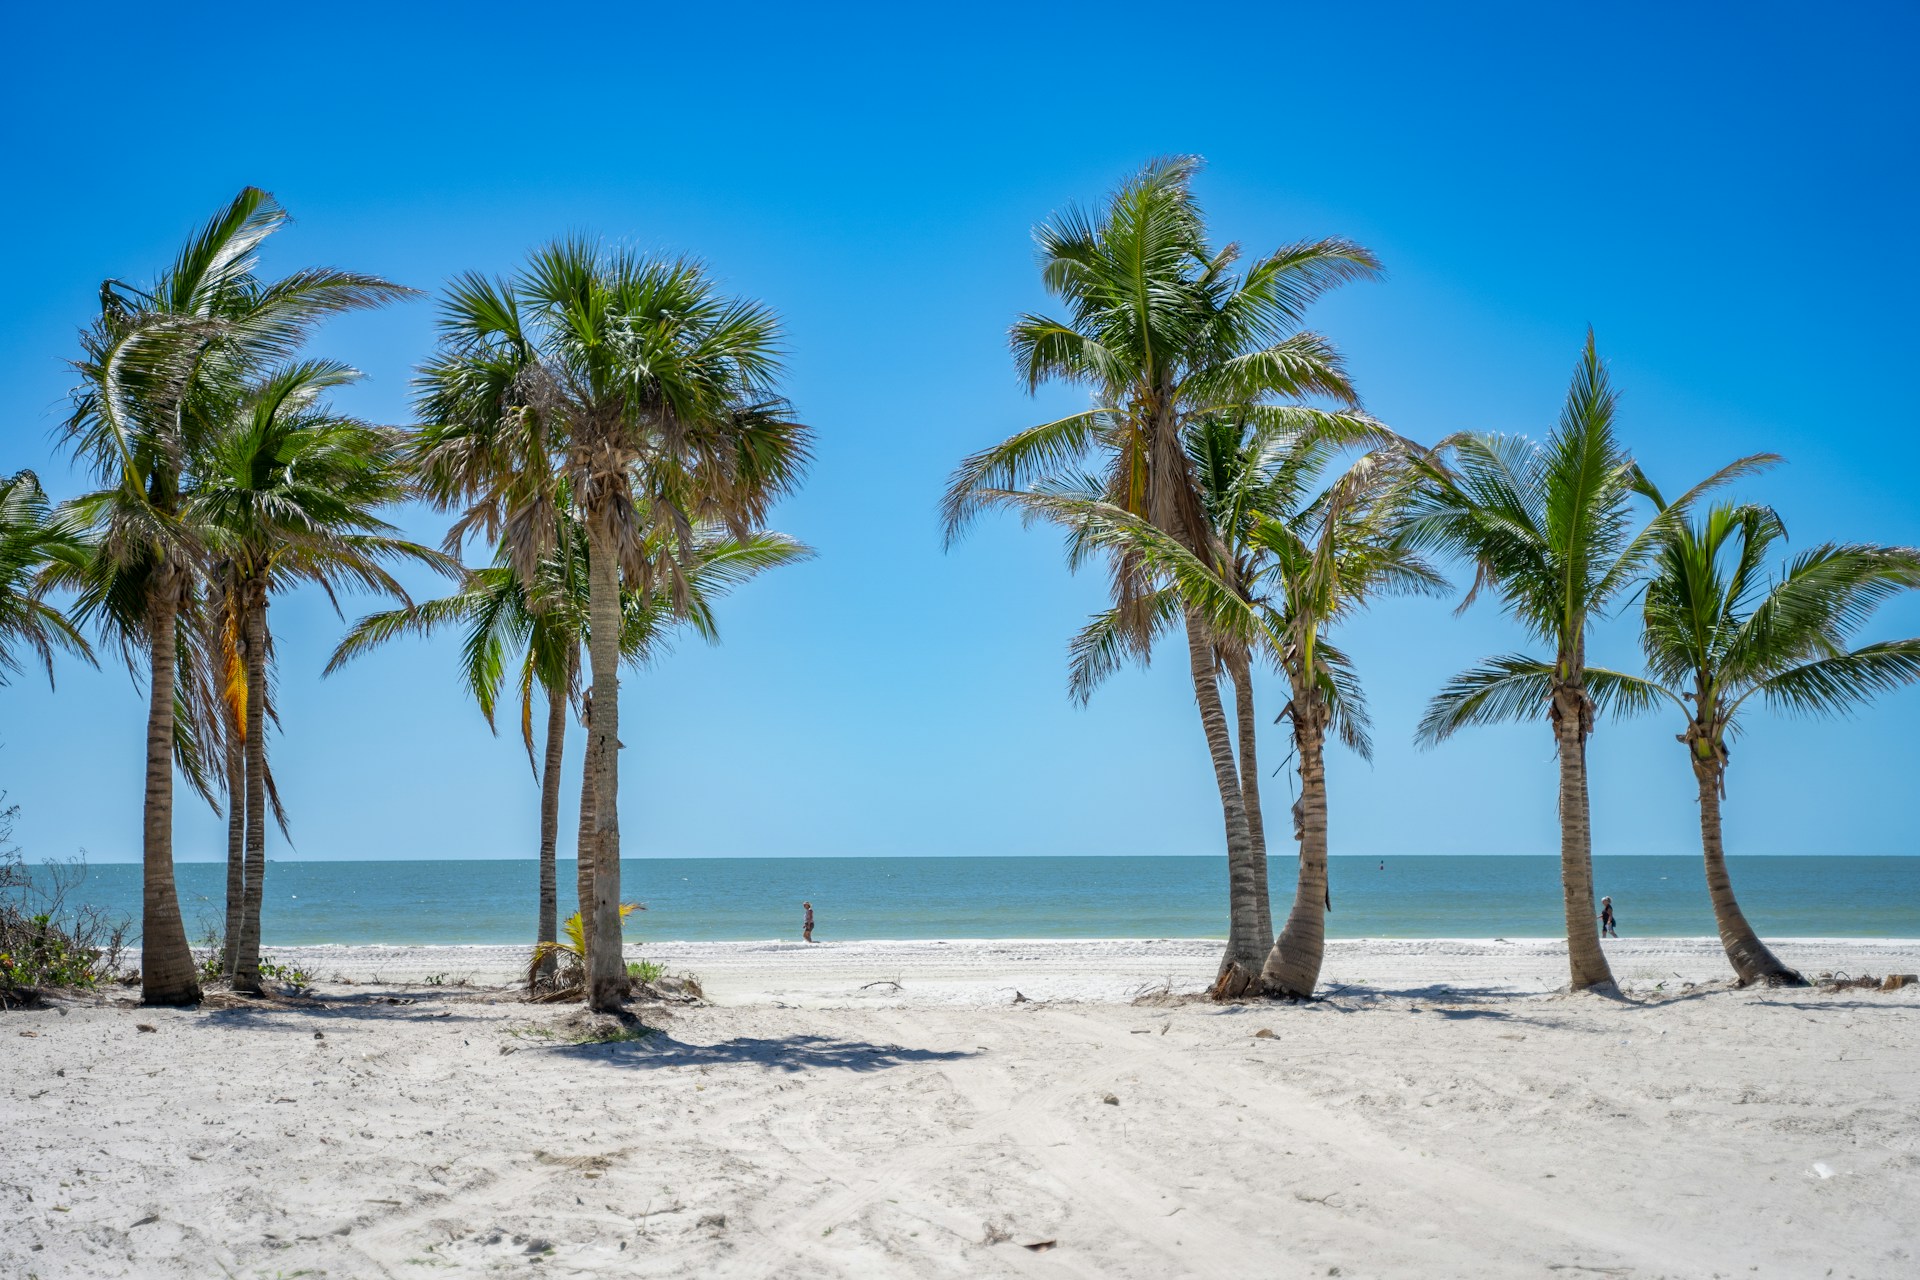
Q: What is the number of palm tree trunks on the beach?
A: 11